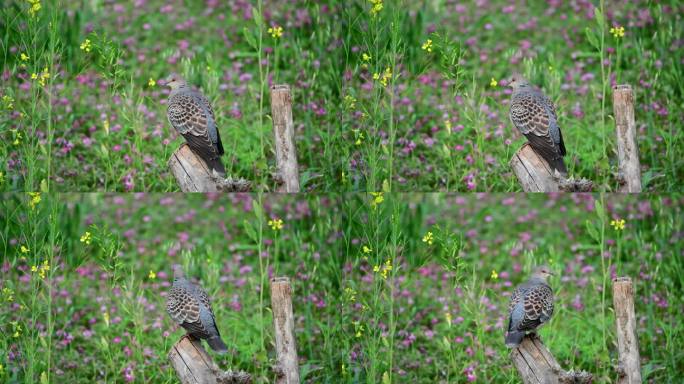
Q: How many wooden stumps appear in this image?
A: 8